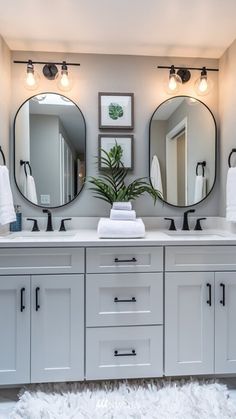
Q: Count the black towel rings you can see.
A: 2